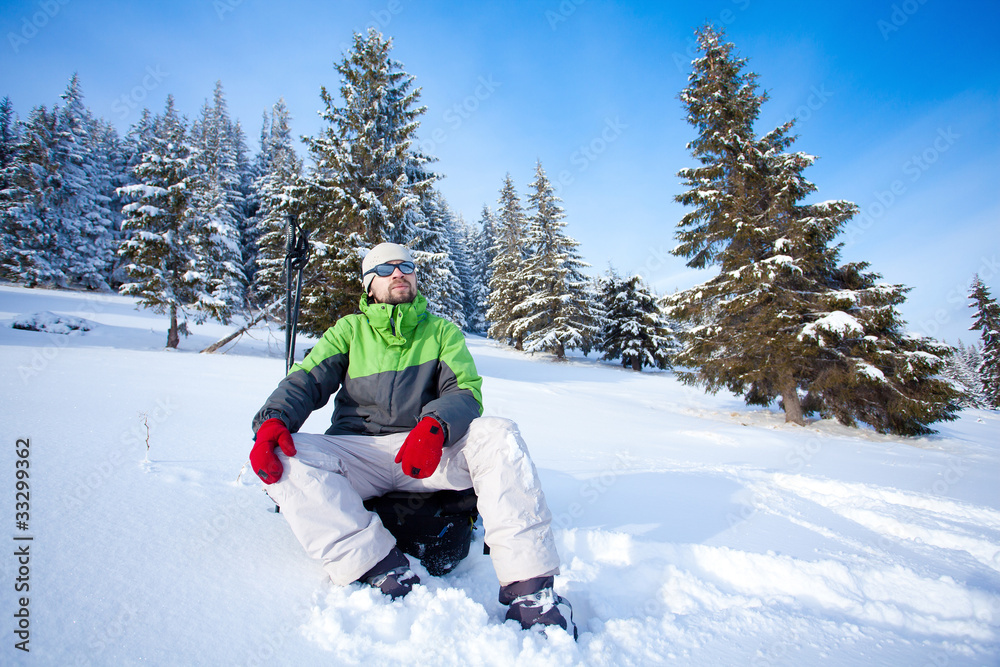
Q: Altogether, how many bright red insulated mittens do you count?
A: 2